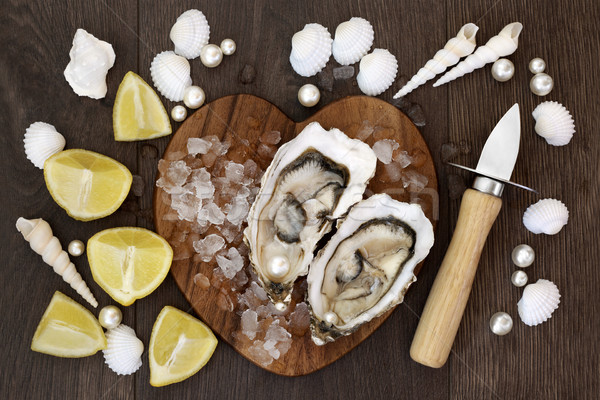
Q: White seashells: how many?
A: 14